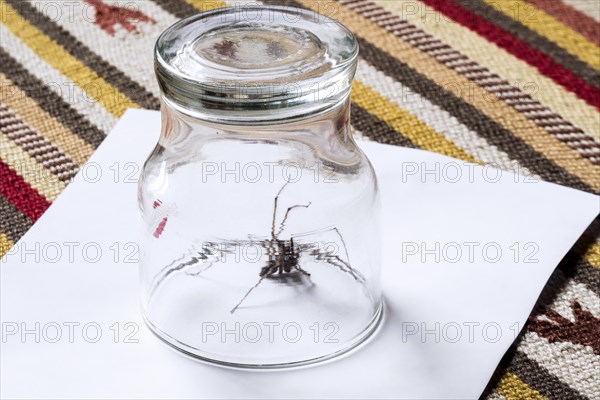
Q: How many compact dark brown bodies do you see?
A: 1